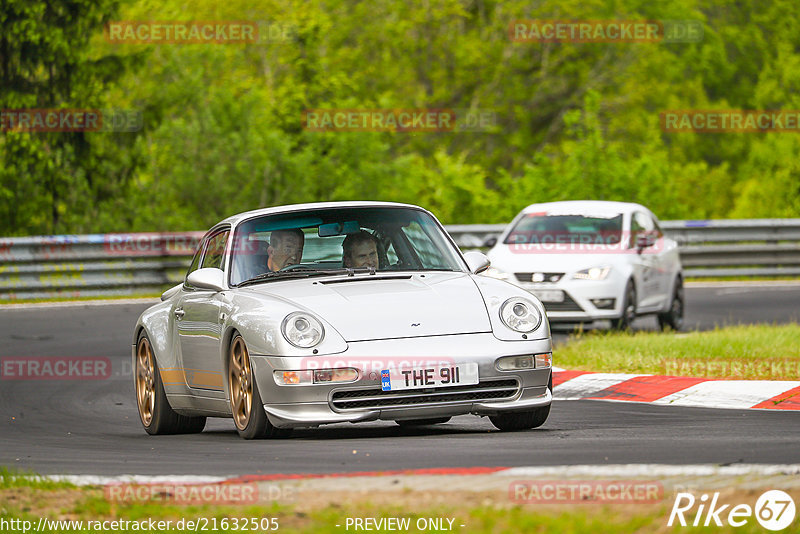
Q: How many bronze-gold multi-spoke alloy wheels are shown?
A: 2